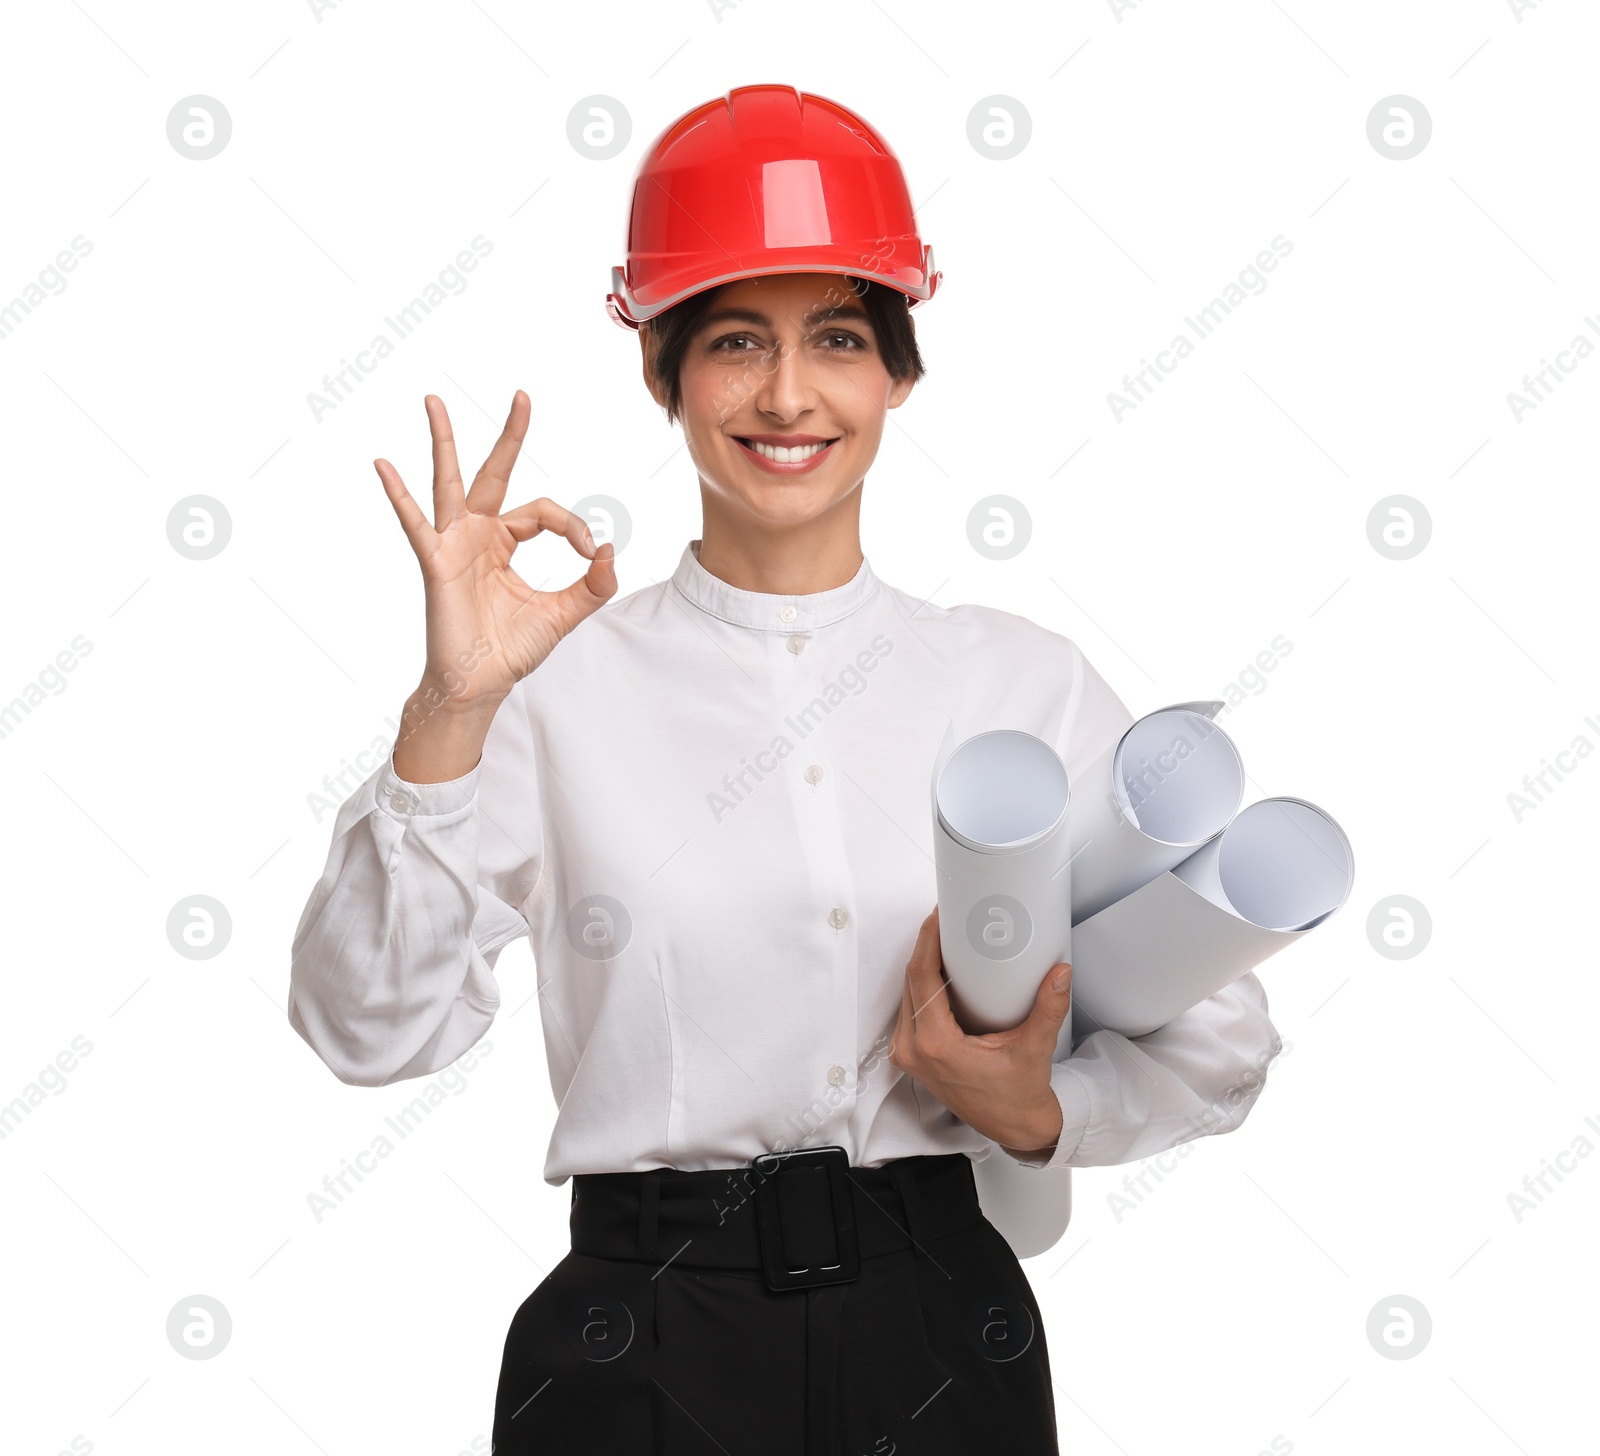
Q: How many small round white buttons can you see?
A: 6